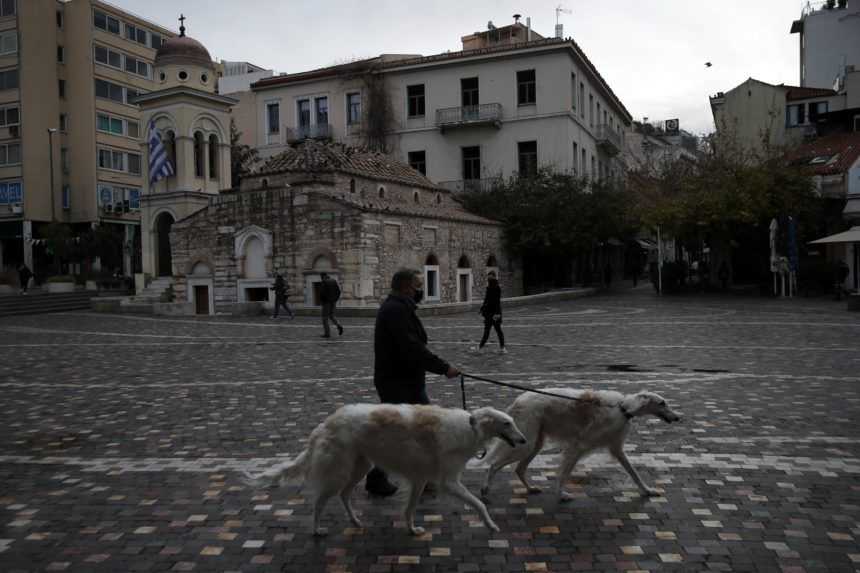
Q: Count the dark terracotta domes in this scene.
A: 1